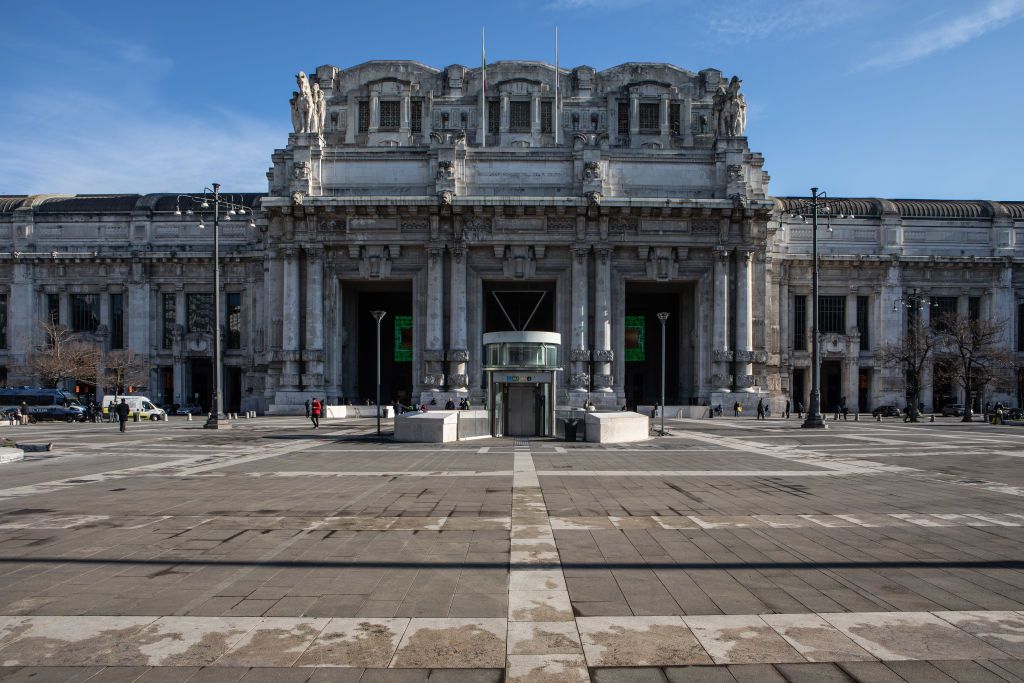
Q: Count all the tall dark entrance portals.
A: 3